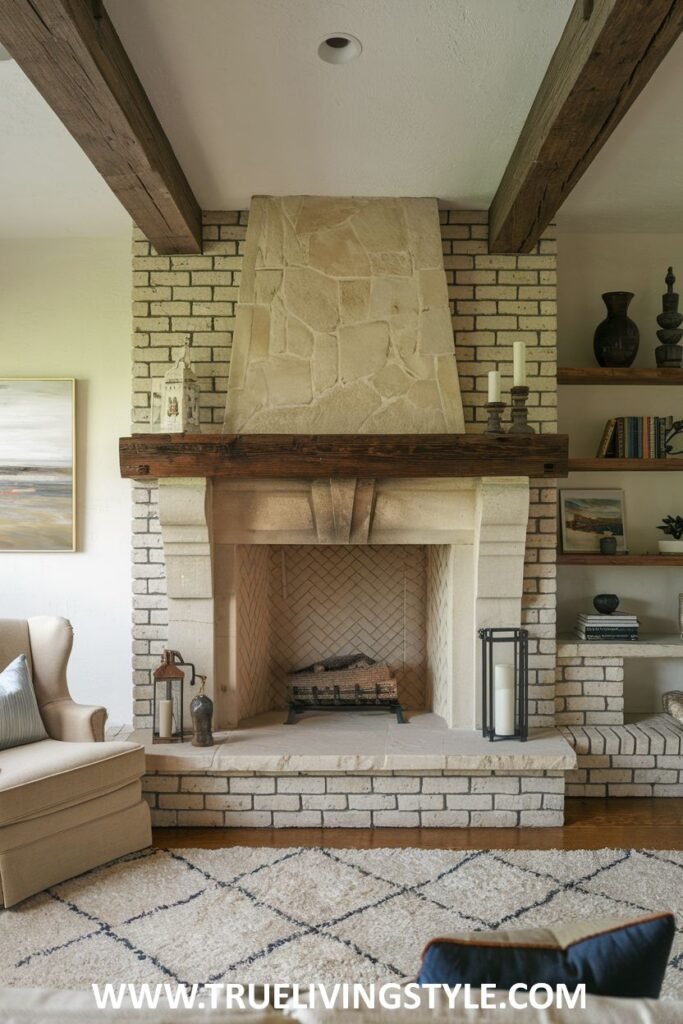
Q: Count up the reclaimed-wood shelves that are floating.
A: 3